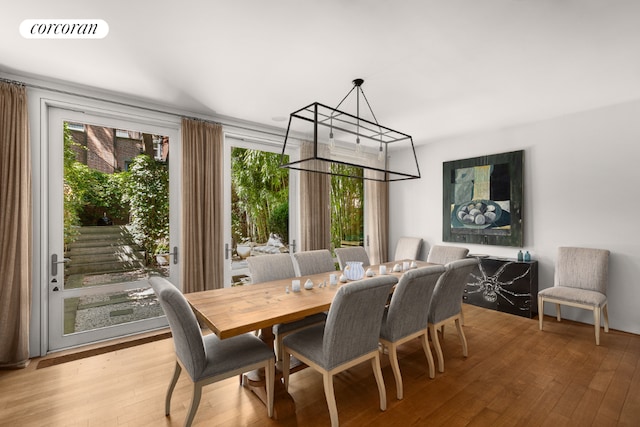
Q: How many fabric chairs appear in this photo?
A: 10